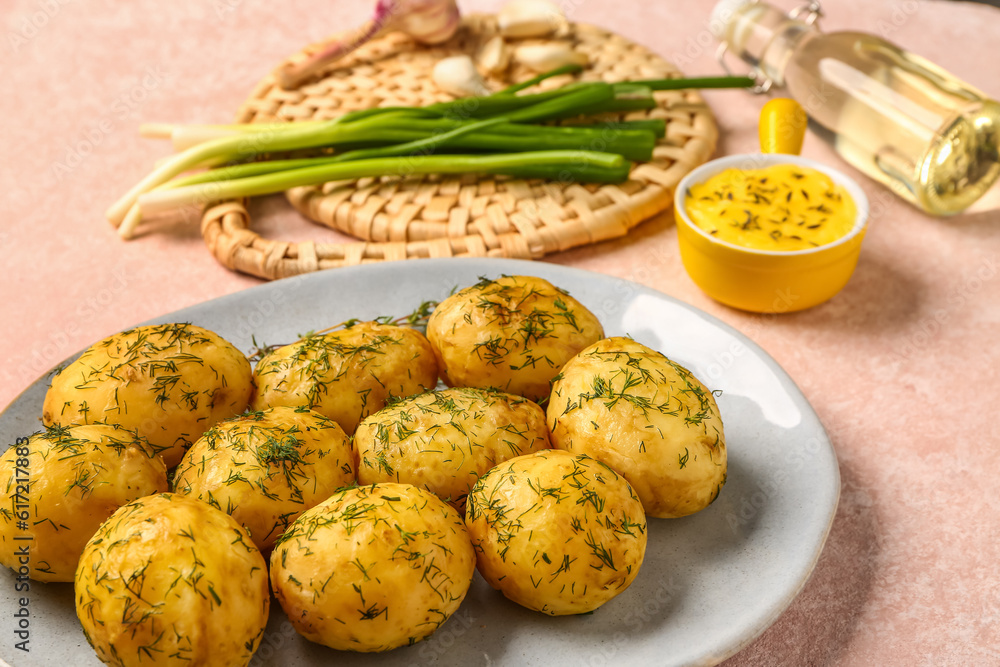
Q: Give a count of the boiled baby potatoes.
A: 10